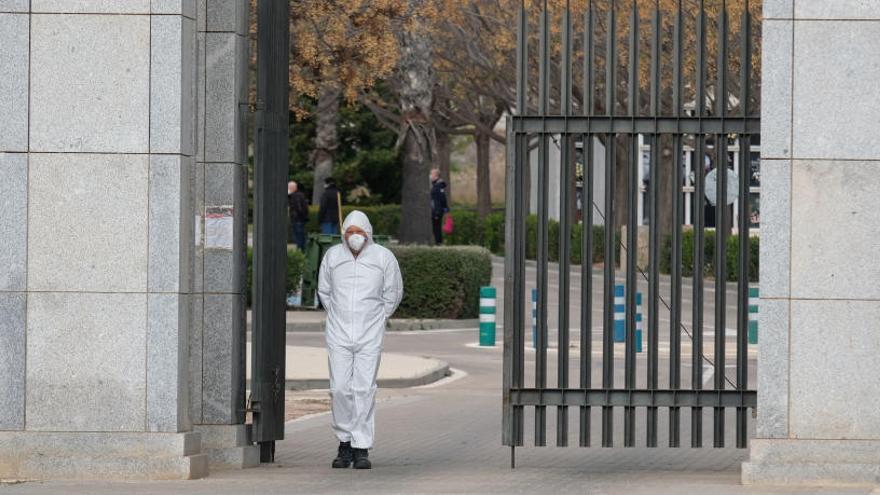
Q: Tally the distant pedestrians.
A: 3